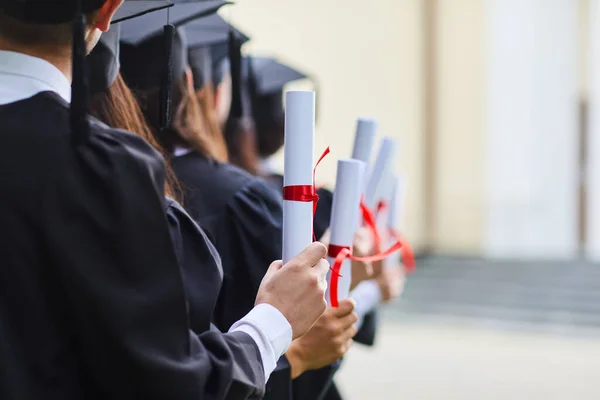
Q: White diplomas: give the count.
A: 5